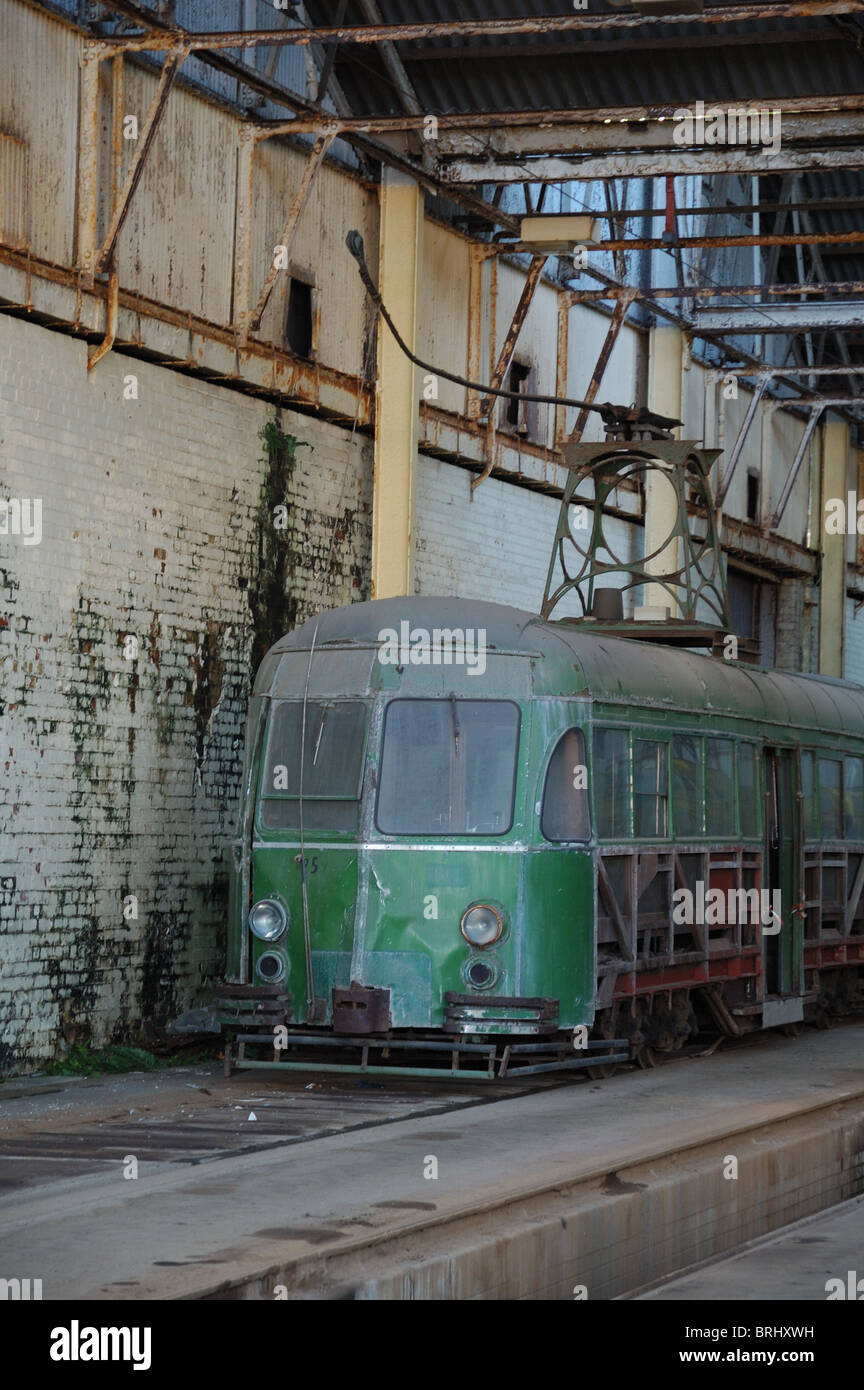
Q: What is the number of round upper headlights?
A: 2